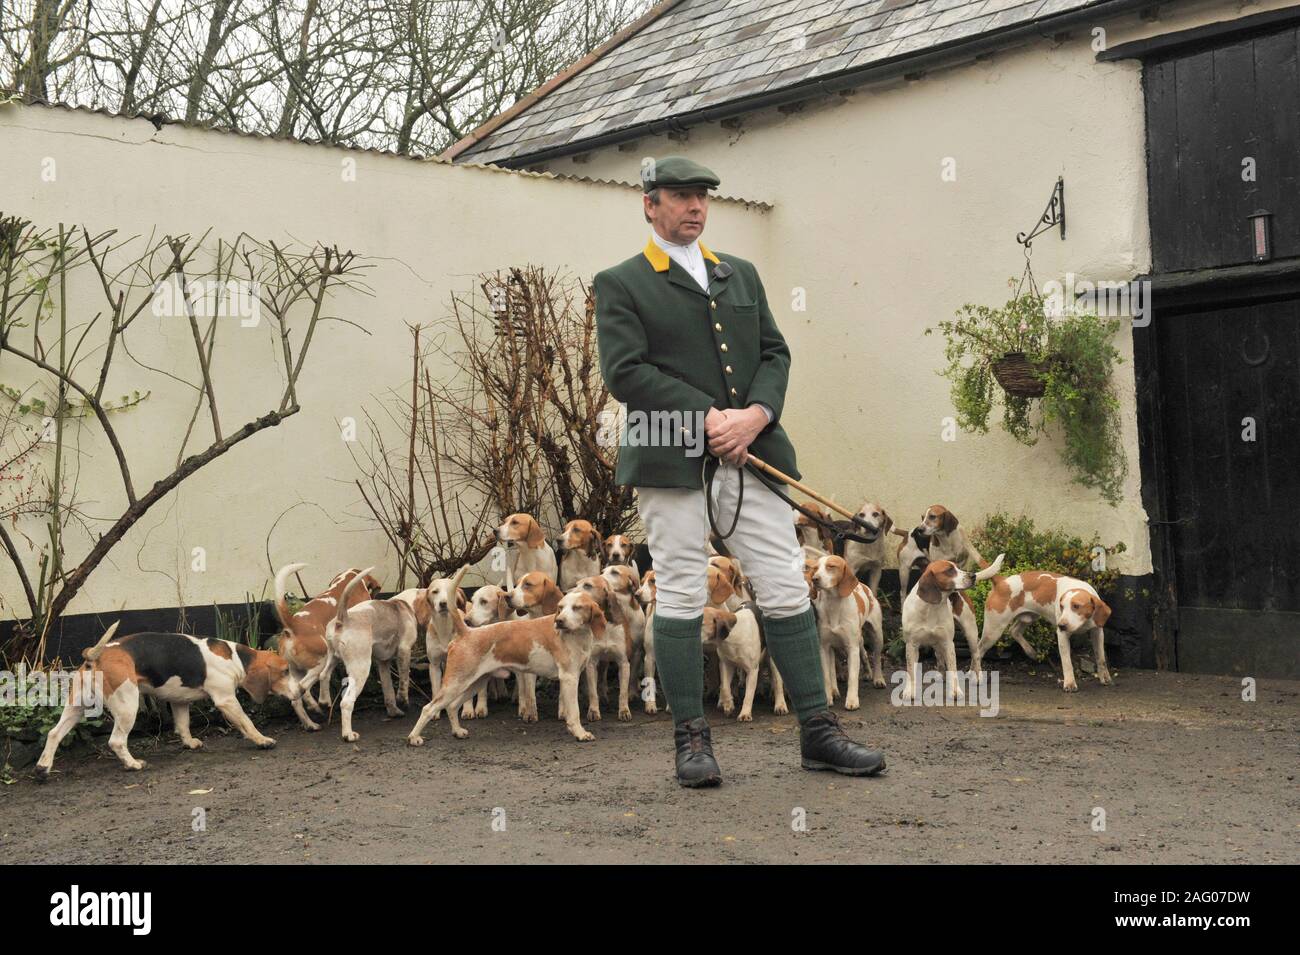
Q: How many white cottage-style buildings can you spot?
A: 1